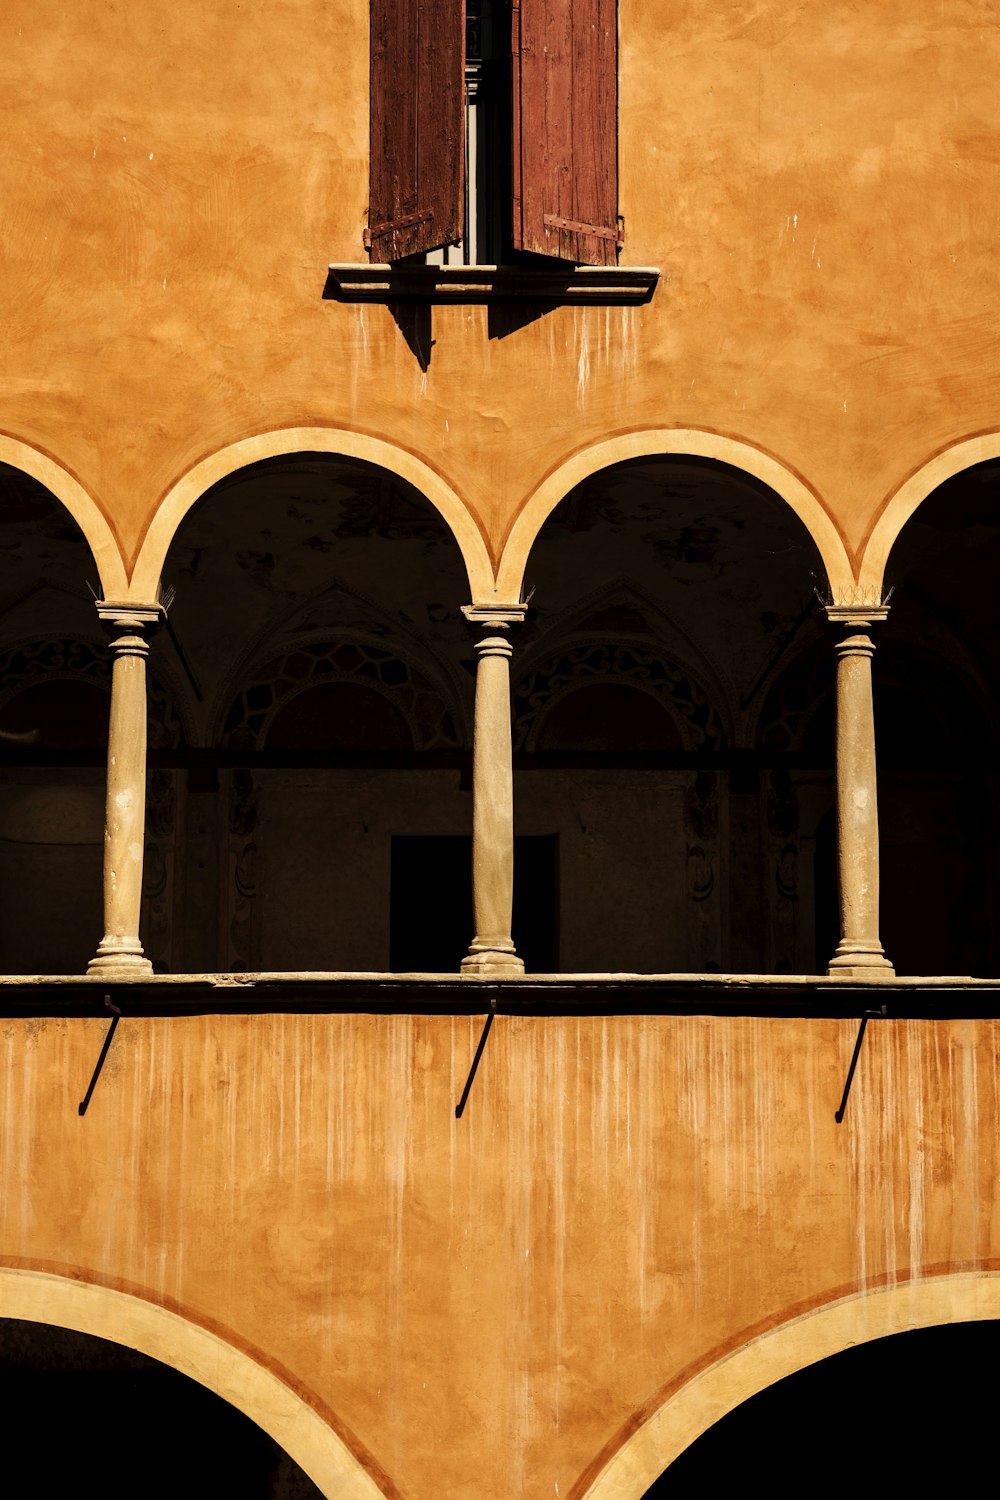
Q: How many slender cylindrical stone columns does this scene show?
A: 3